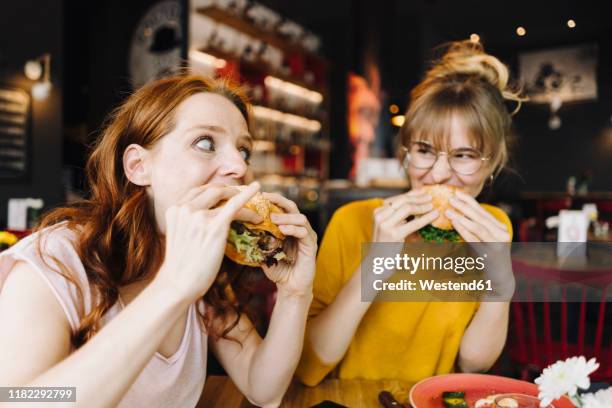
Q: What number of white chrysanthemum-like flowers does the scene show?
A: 2